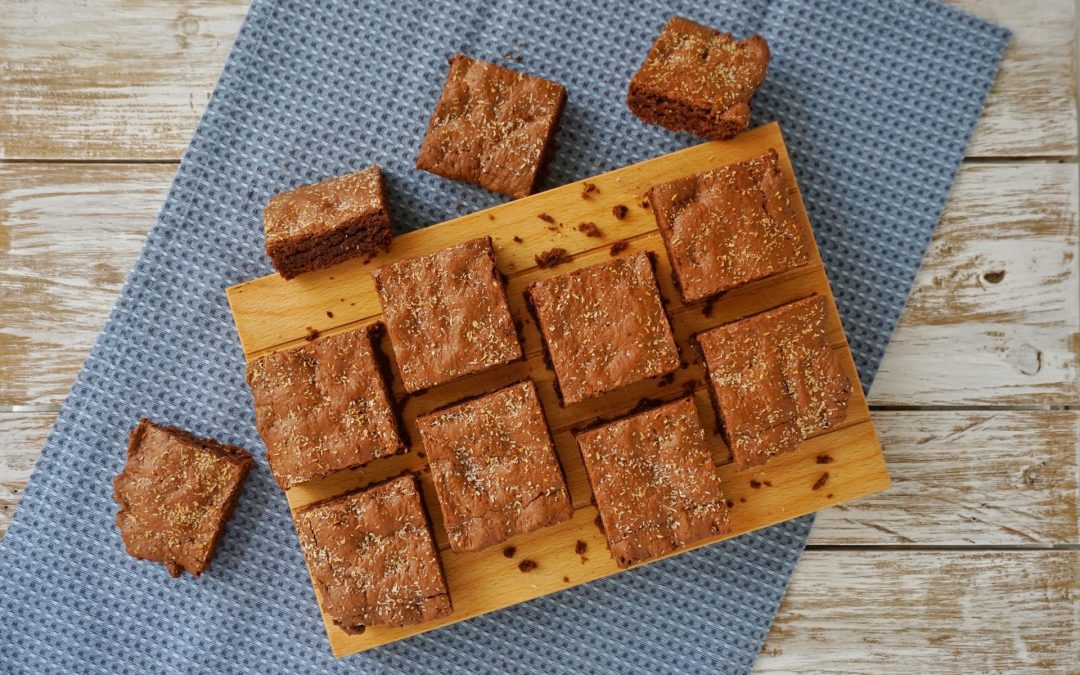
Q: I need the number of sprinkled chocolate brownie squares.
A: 12